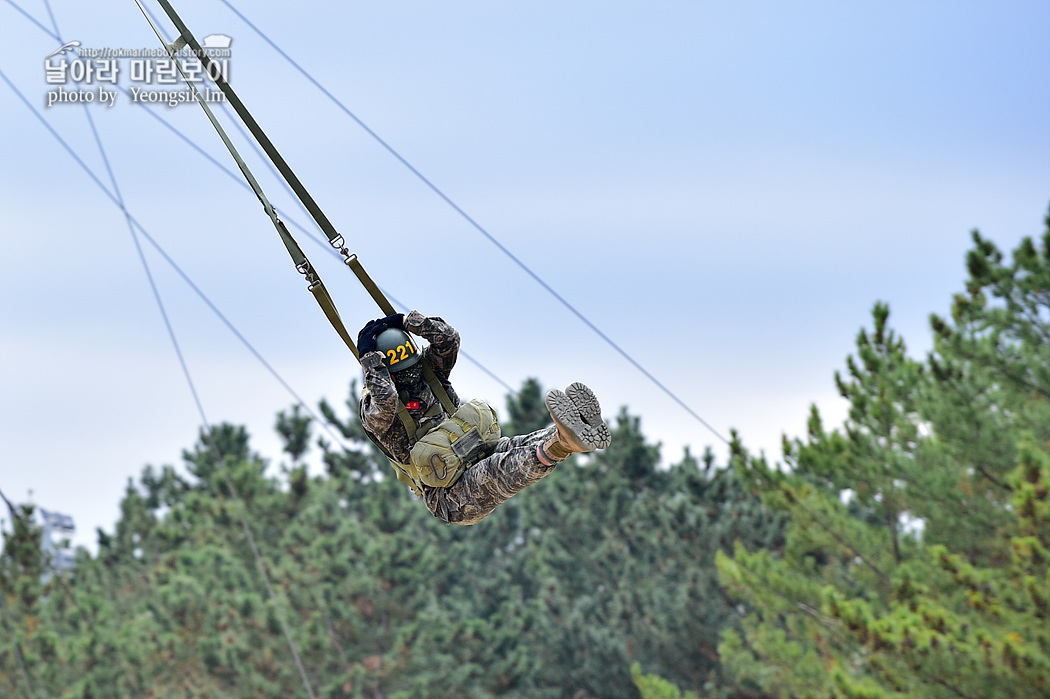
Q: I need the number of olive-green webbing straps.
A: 2